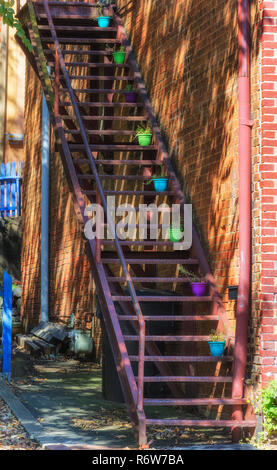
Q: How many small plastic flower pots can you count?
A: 8